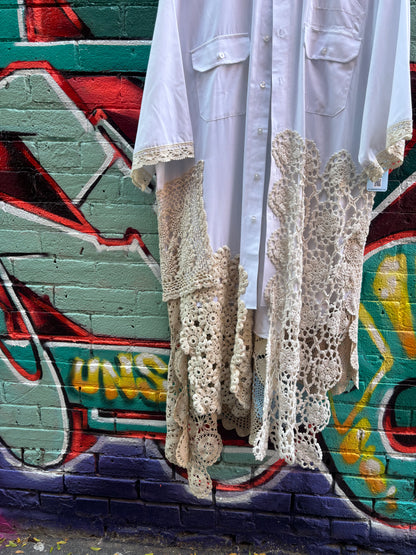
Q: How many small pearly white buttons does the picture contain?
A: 7